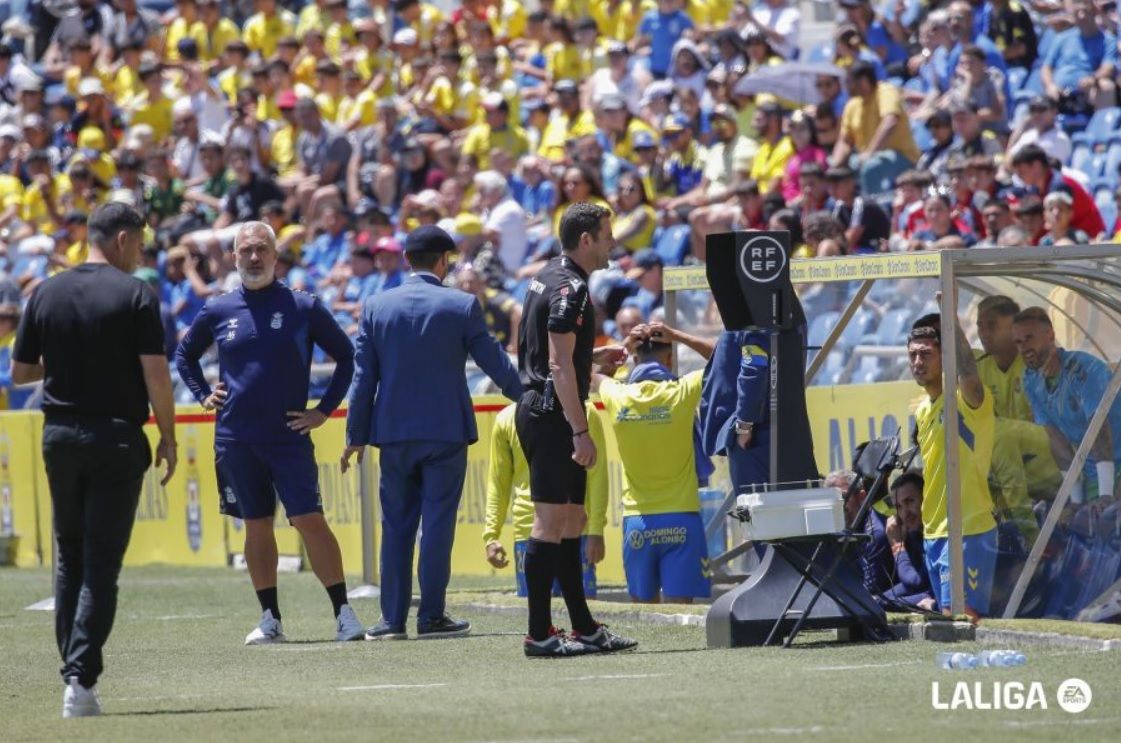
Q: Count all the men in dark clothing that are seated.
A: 2